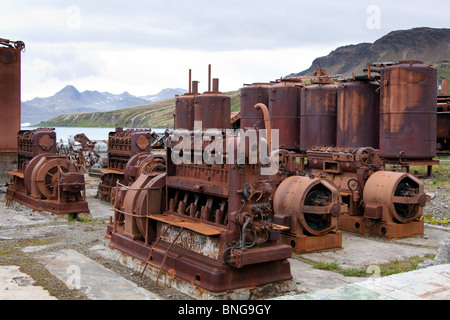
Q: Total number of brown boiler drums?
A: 7